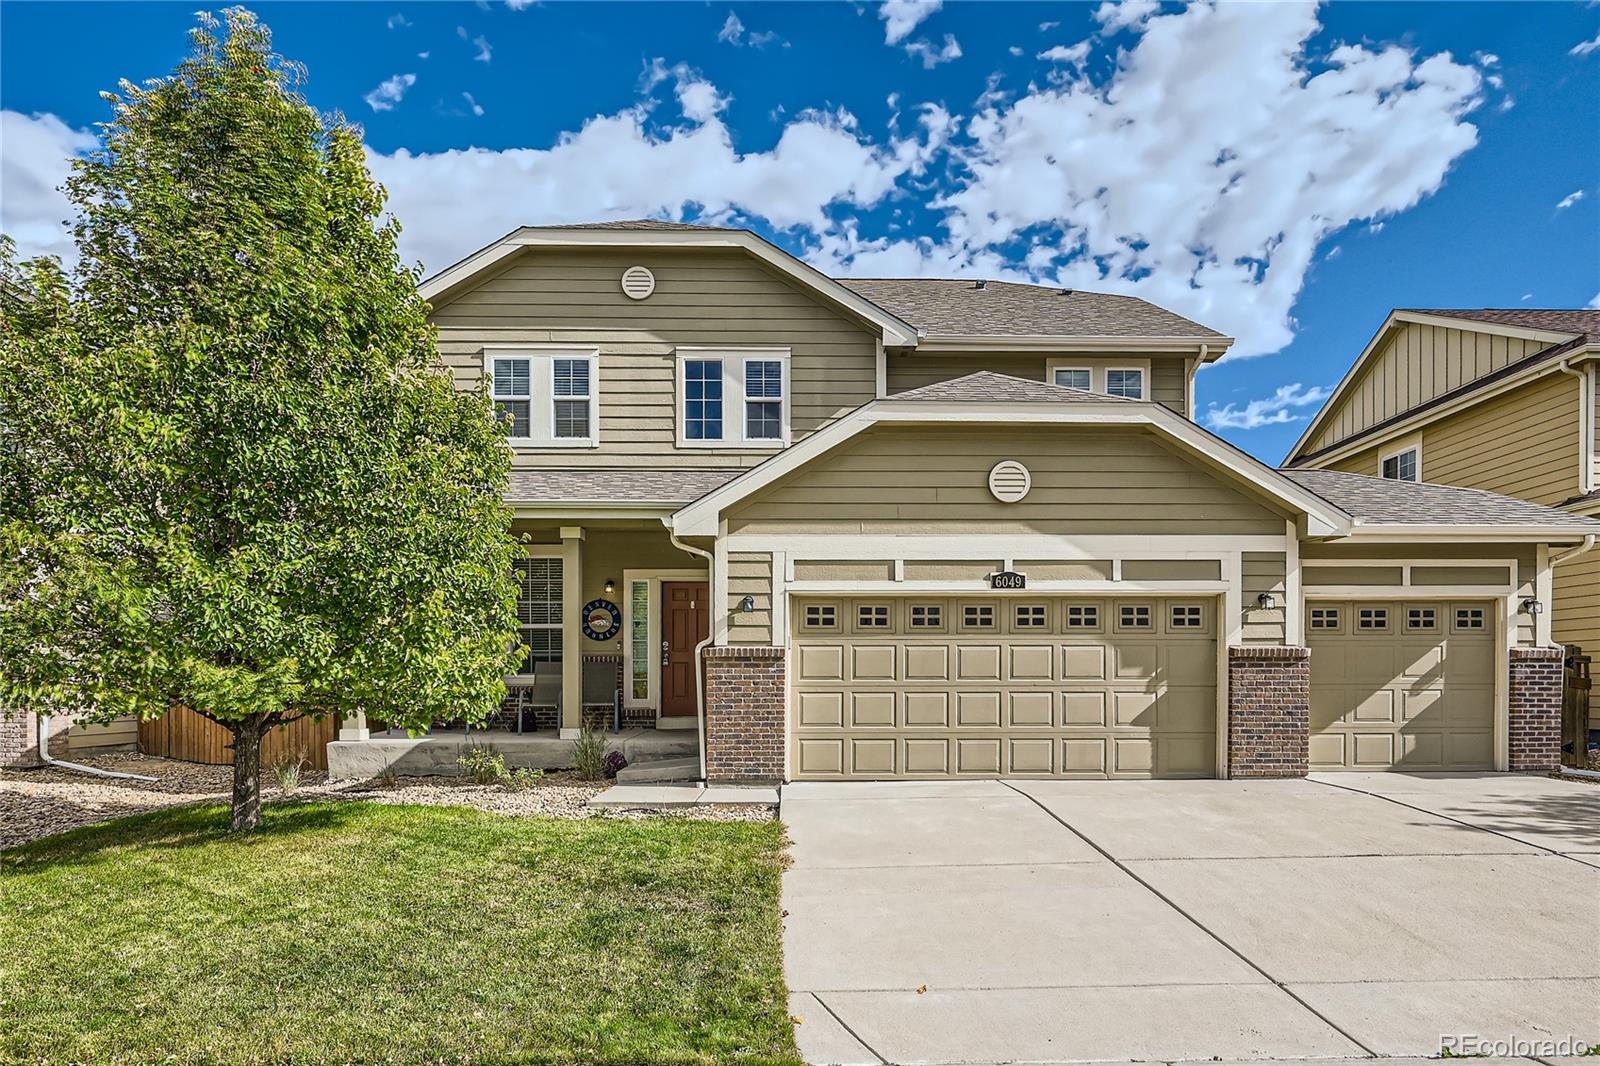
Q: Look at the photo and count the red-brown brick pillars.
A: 3